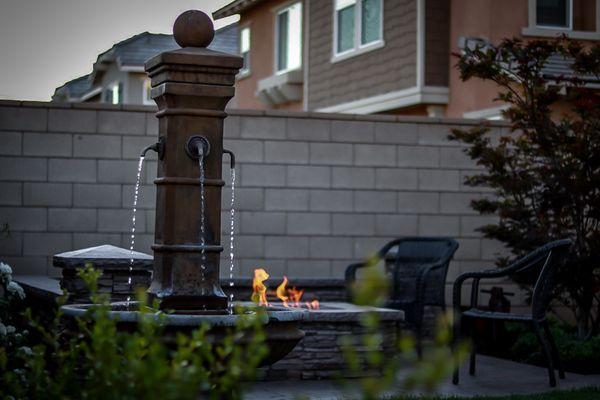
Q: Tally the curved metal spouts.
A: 3